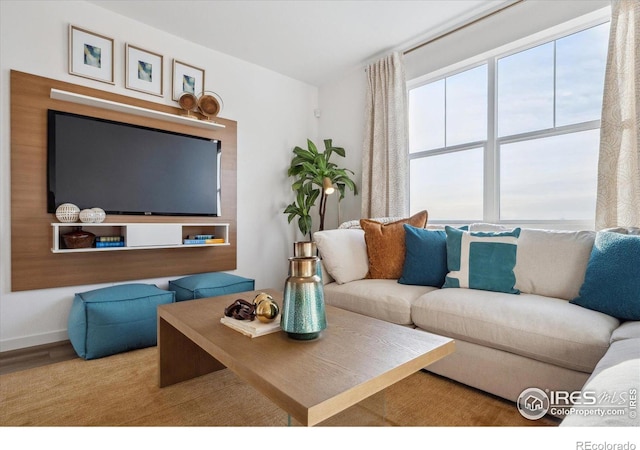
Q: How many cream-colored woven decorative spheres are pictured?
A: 3